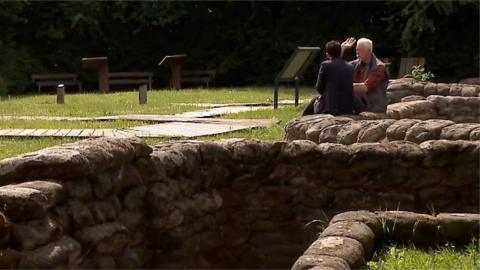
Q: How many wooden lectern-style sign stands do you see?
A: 2